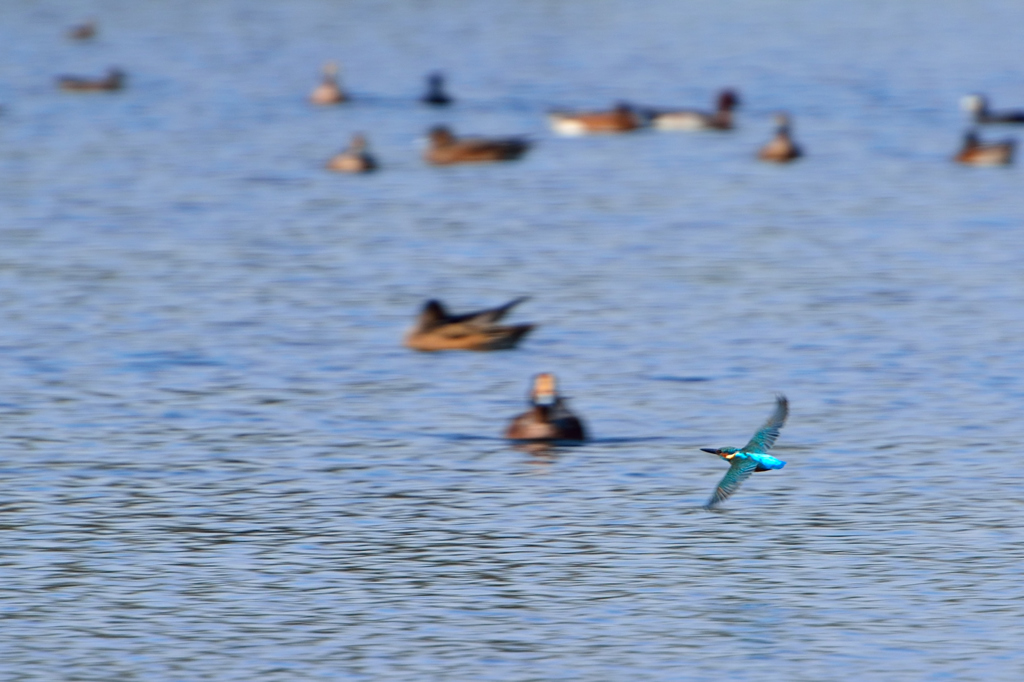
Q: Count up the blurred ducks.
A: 13